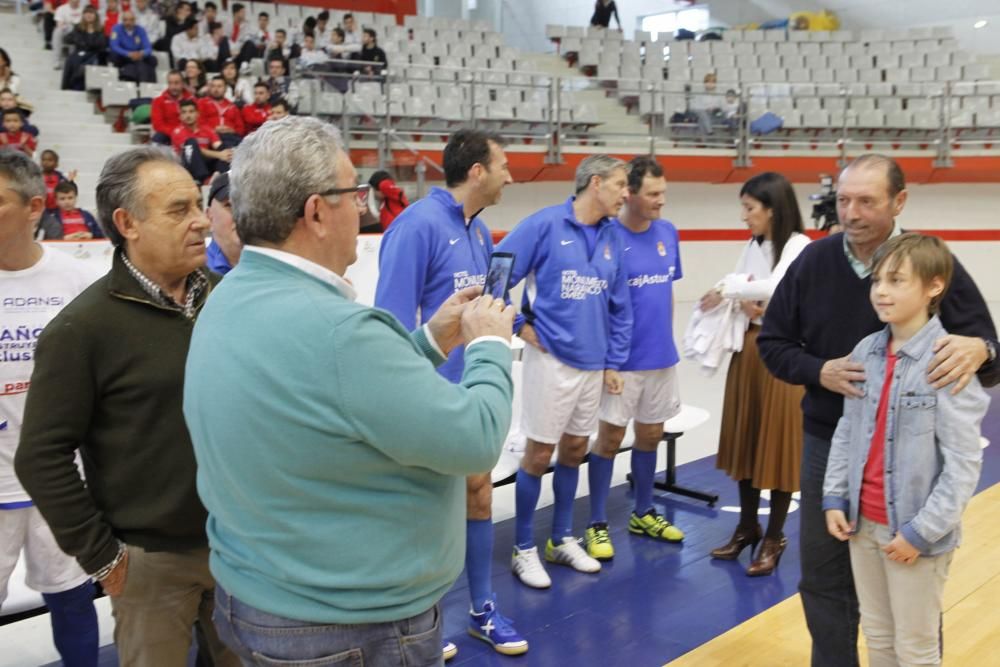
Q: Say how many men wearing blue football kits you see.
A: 3